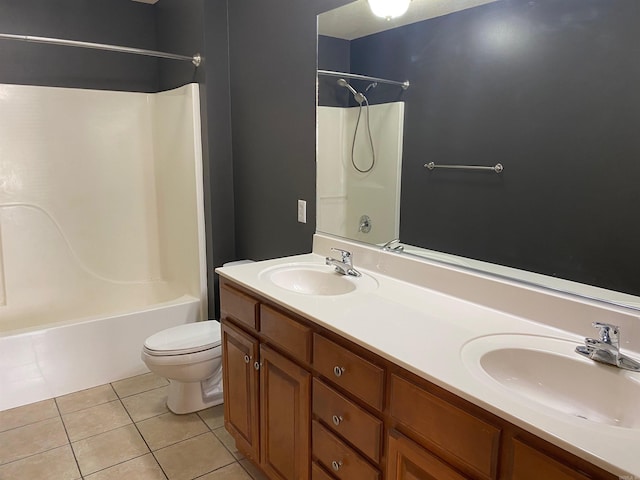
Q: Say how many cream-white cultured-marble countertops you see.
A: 1